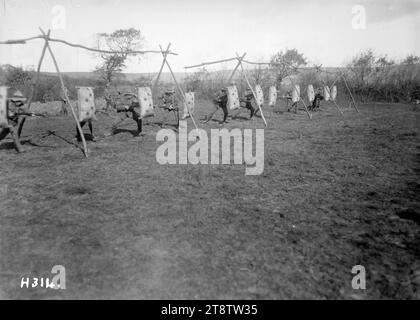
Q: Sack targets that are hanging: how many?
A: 11